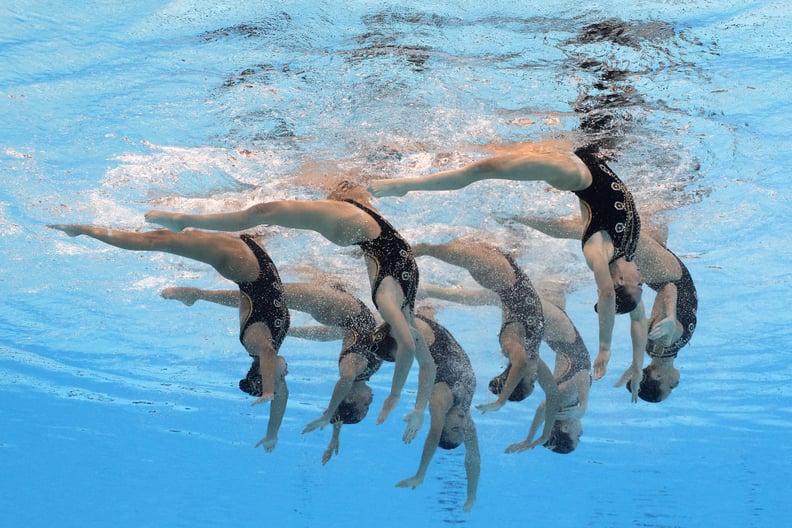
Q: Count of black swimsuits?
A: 8